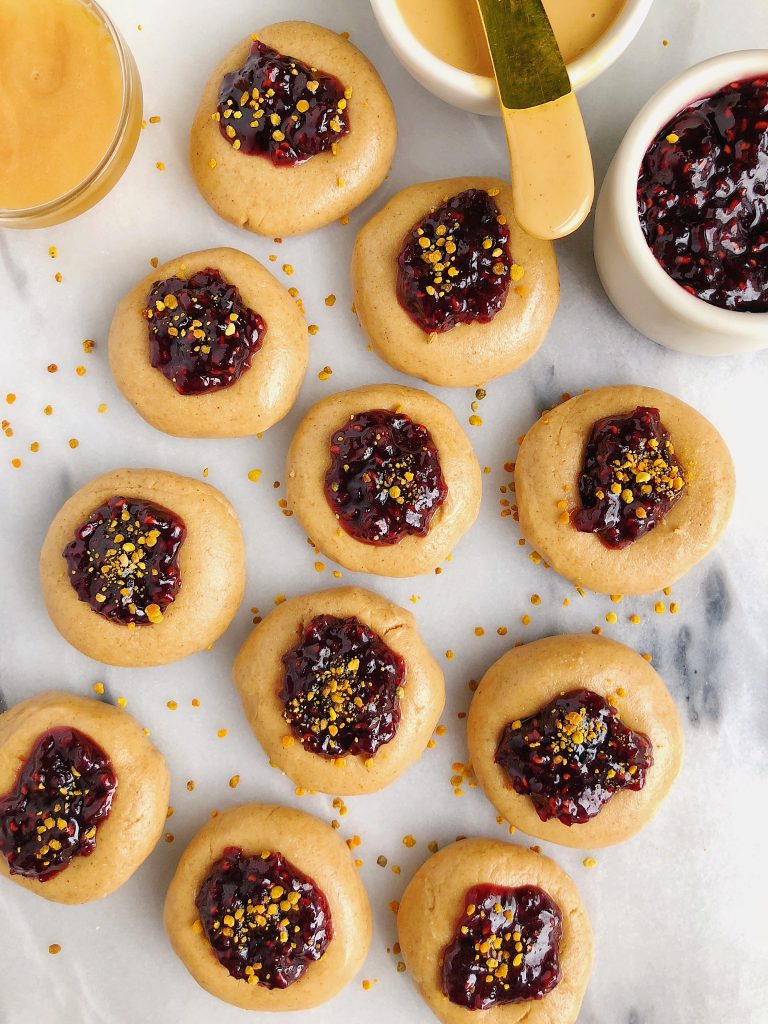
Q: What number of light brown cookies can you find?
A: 11